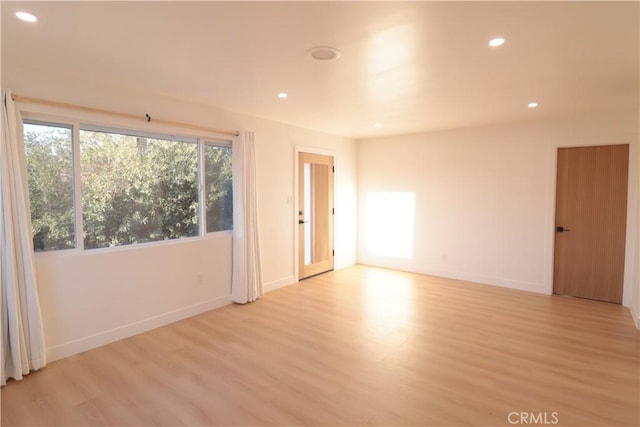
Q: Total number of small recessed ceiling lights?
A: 5